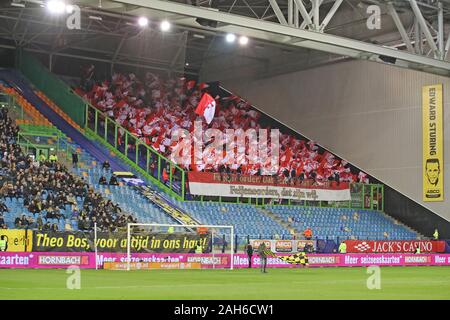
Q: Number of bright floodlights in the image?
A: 6